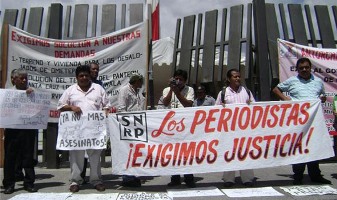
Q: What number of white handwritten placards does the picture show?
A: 2